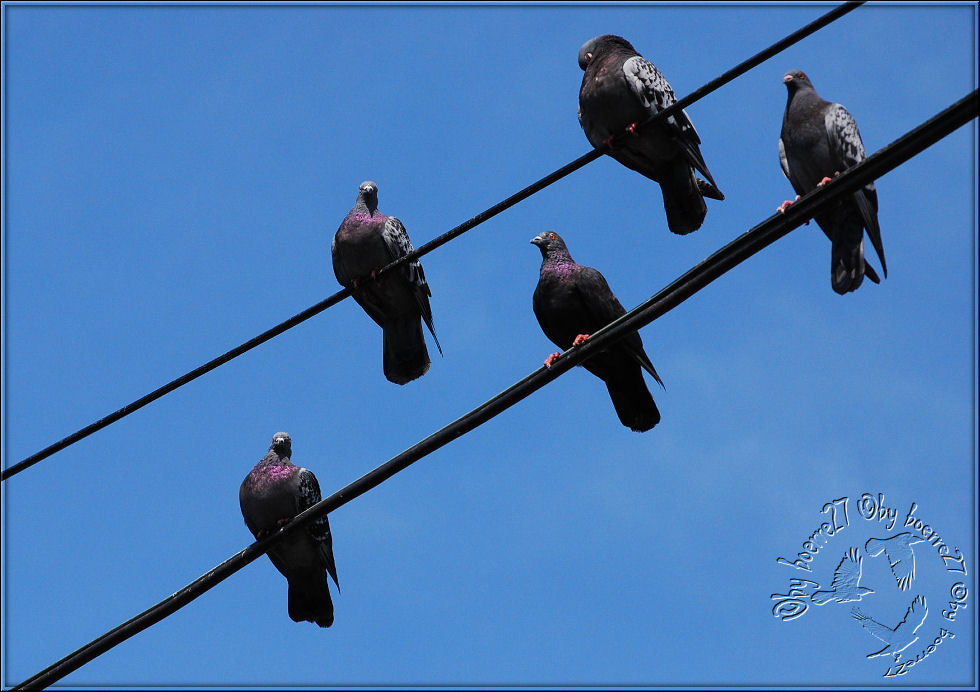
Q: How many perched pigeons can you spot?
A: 5